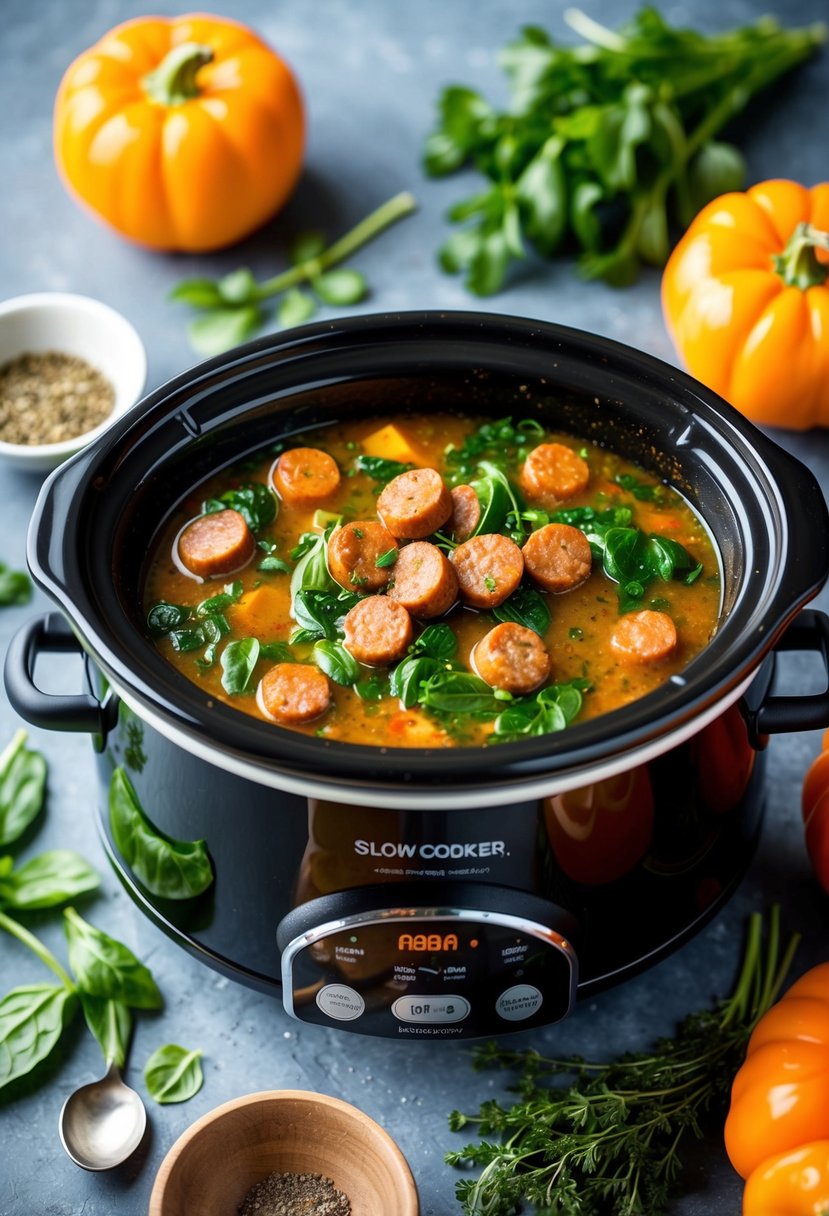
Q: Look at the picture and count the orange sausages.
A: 13